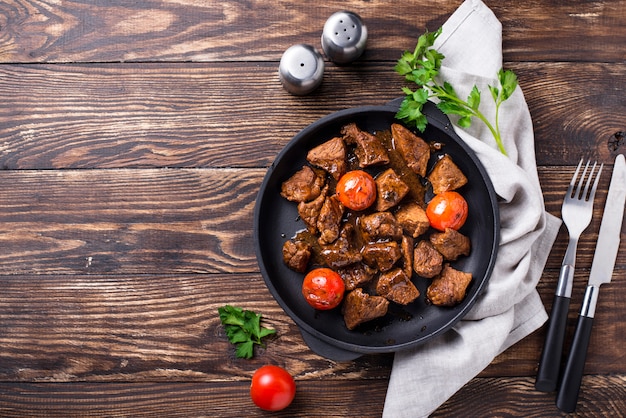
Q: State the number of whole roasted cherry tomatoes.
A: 3